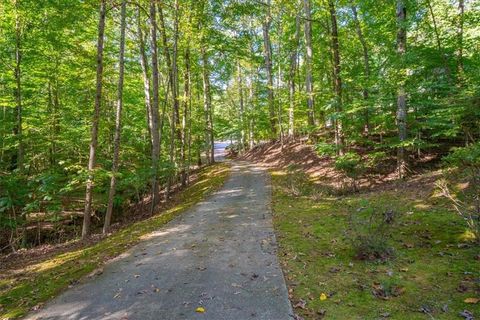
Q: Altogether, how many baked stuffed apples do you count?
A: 0